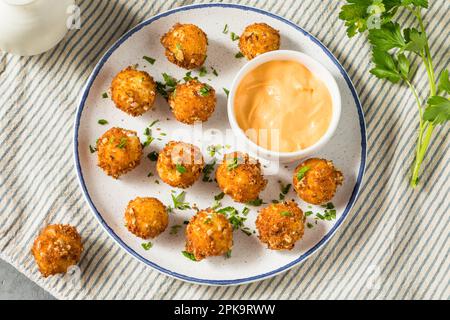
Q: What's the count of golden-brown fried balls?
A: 12